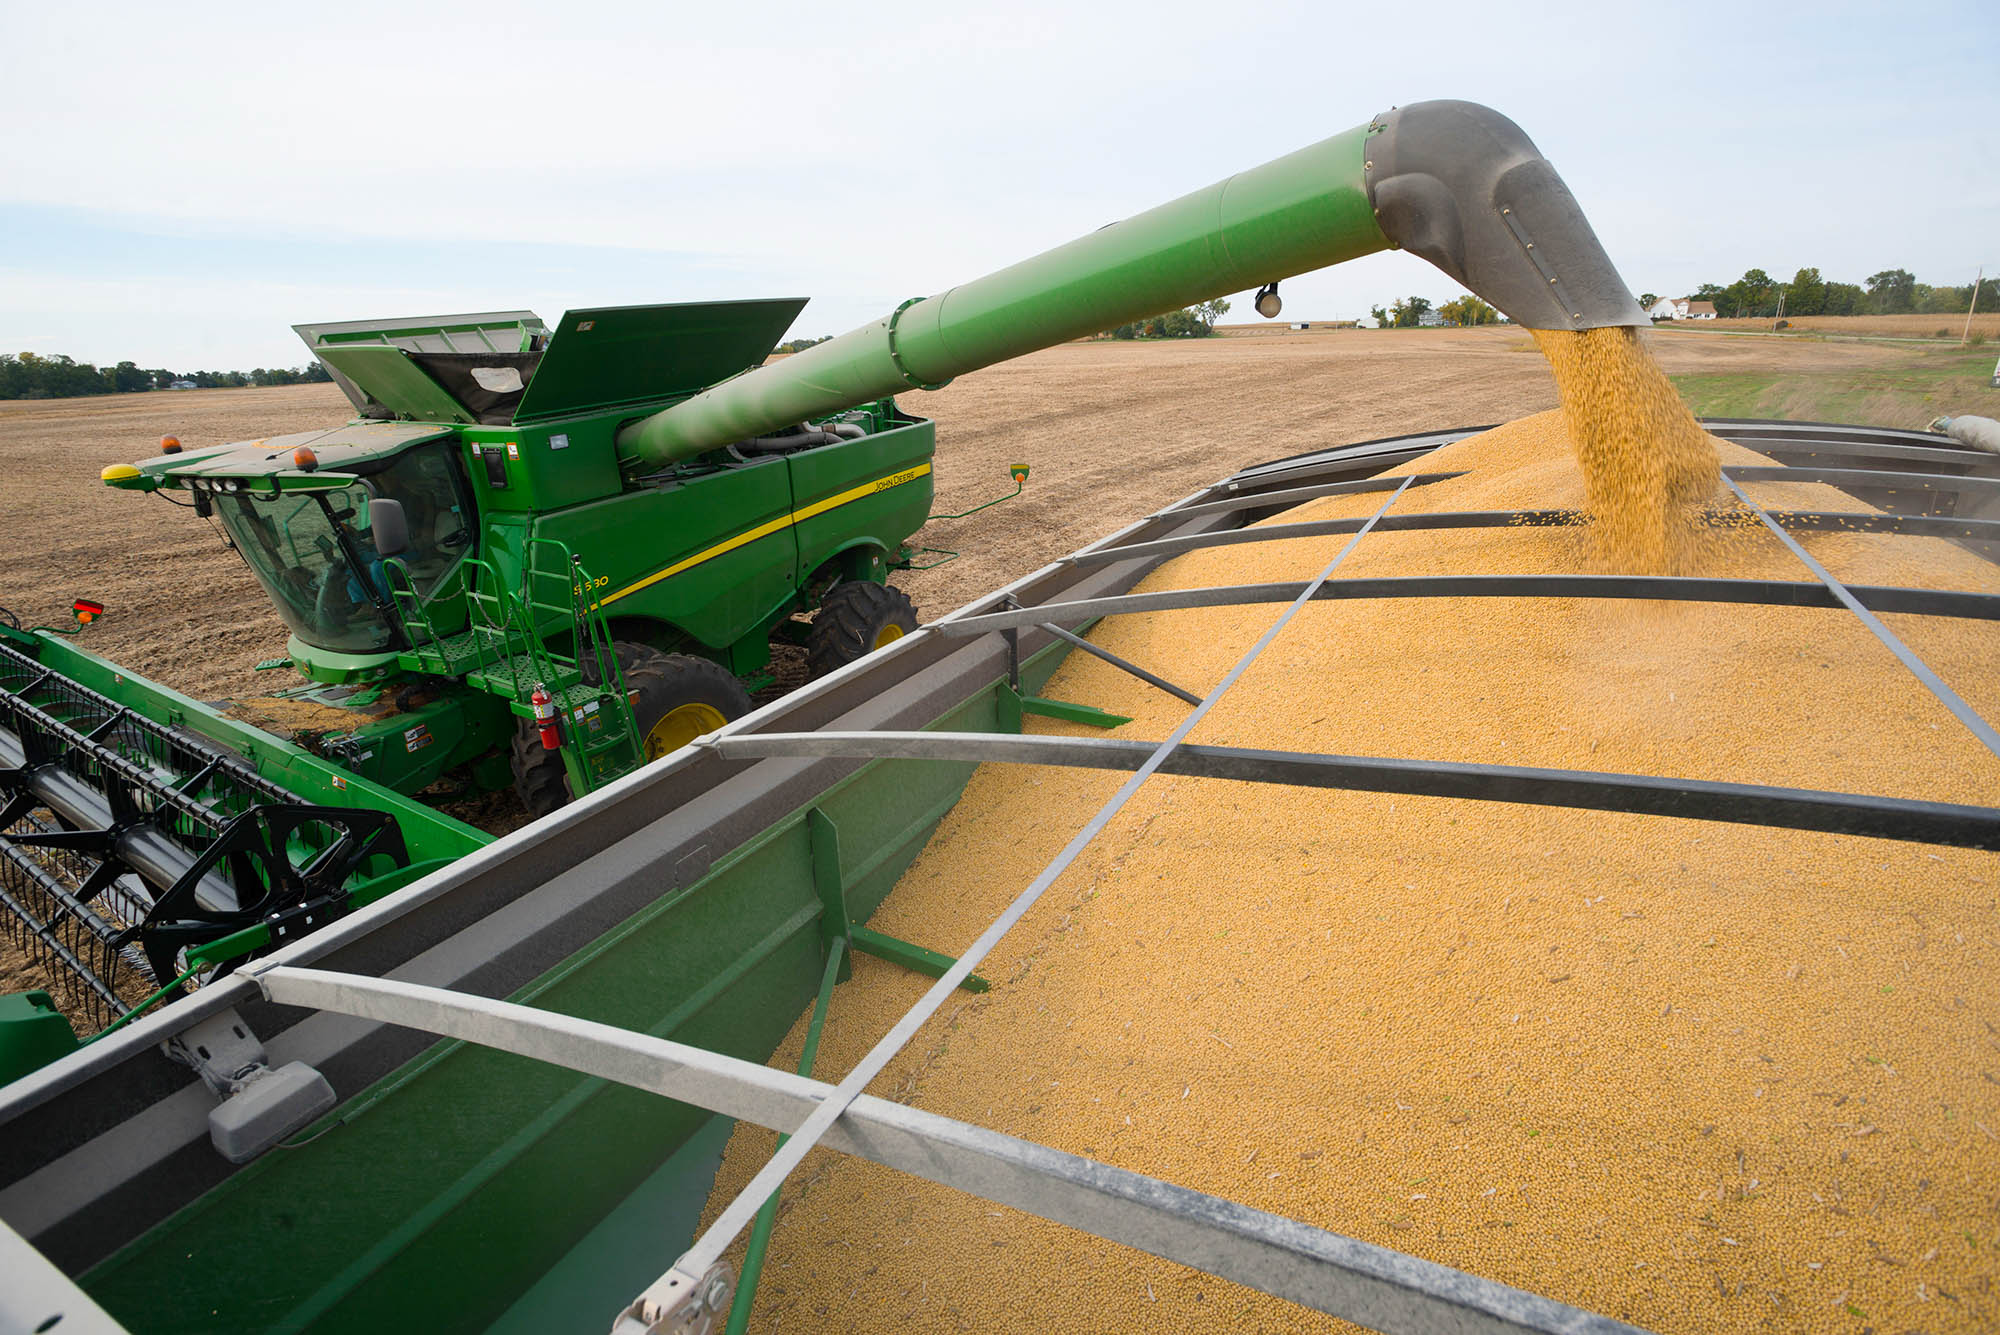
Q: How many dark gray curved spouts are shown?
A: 1